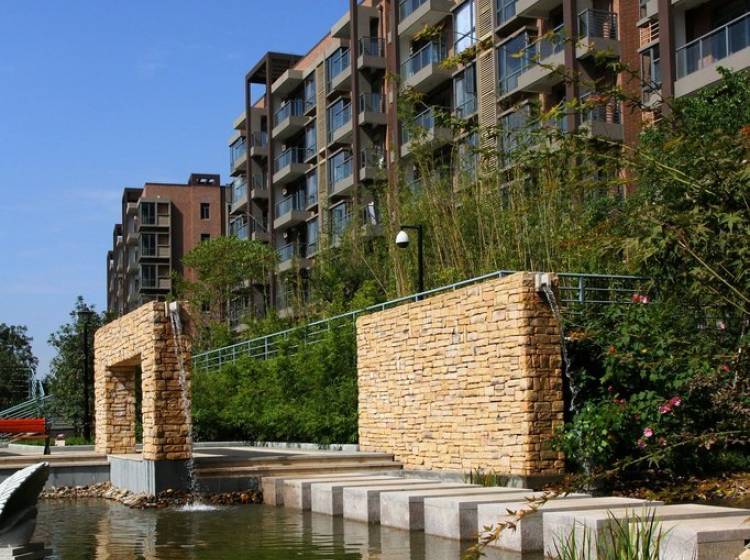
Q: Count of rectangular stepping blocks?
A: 9